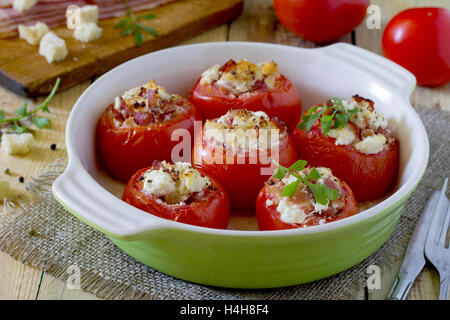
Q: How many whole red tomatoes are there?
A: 2